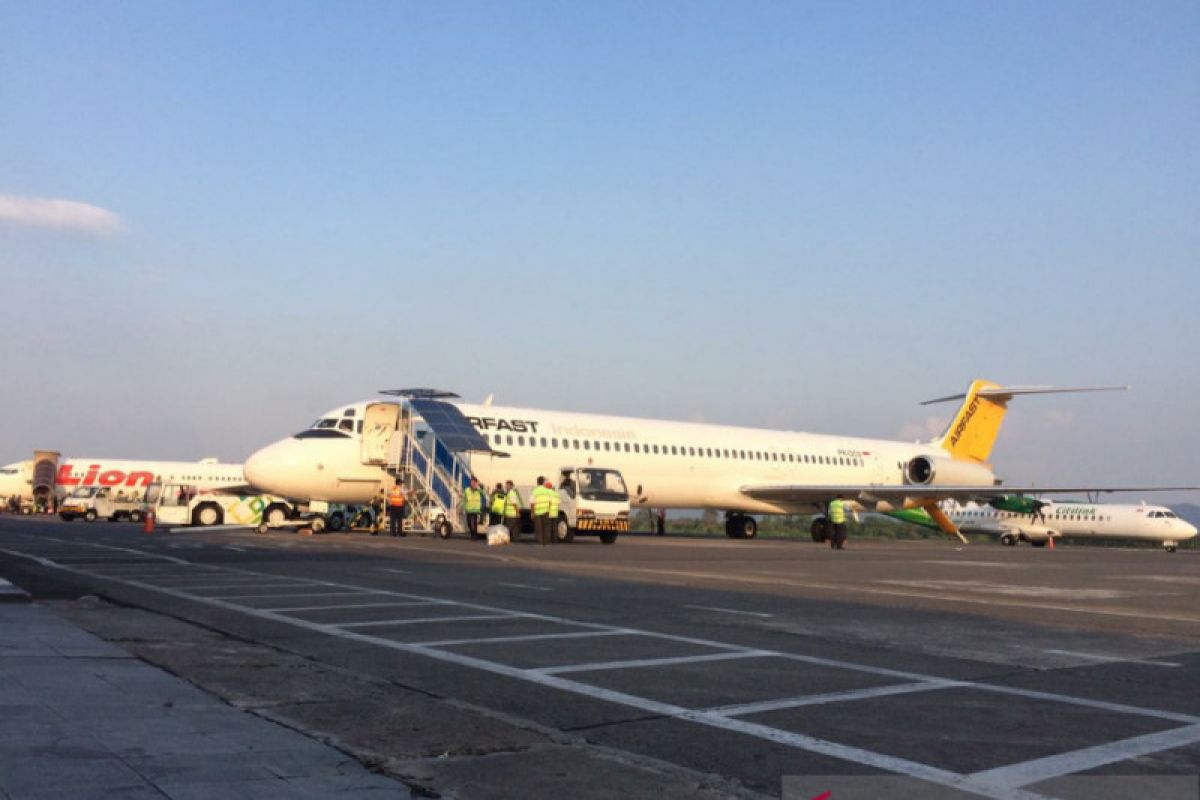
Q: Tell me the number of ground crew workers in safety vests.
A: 7